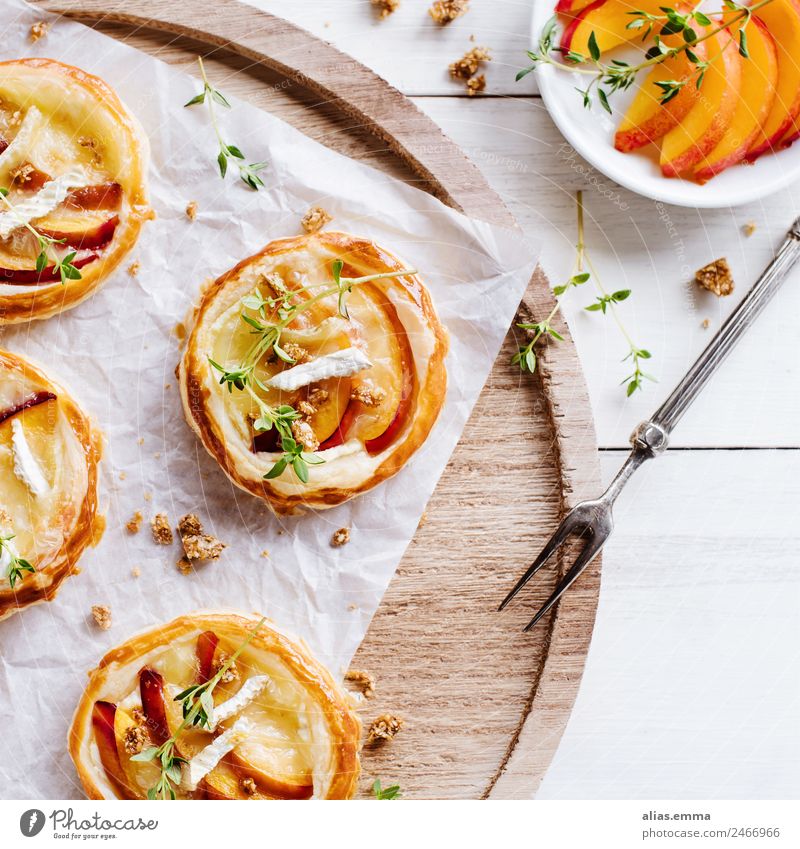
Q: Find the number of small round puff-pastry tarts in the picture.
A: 4